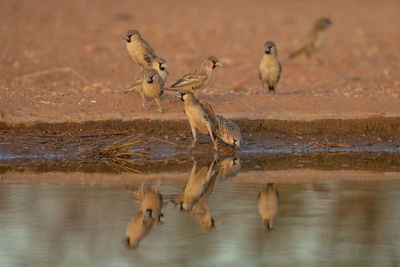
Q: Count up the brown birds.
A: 8